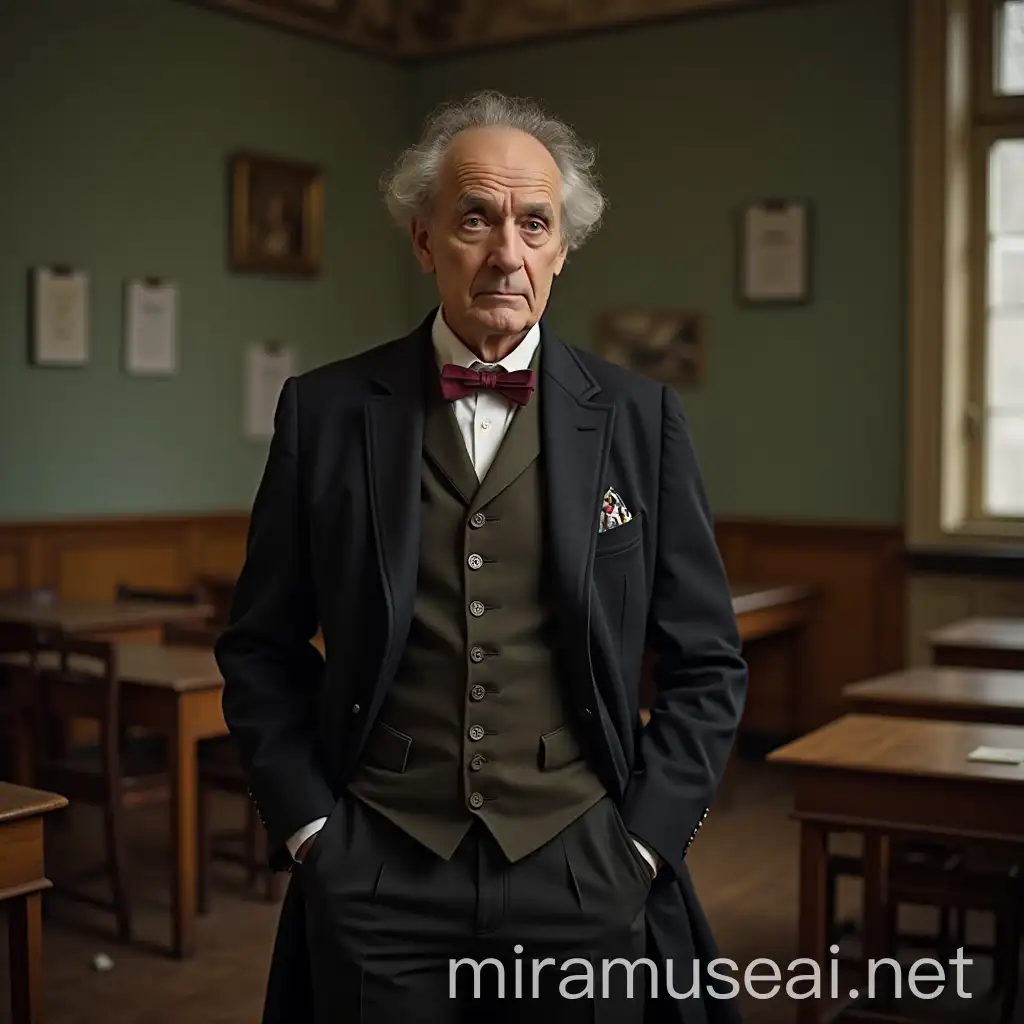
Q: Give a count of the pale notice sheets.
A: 4